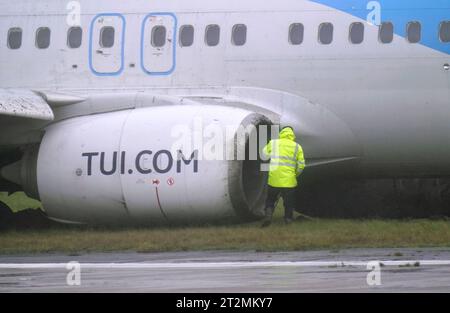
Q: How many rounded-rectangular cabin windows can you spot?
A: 14